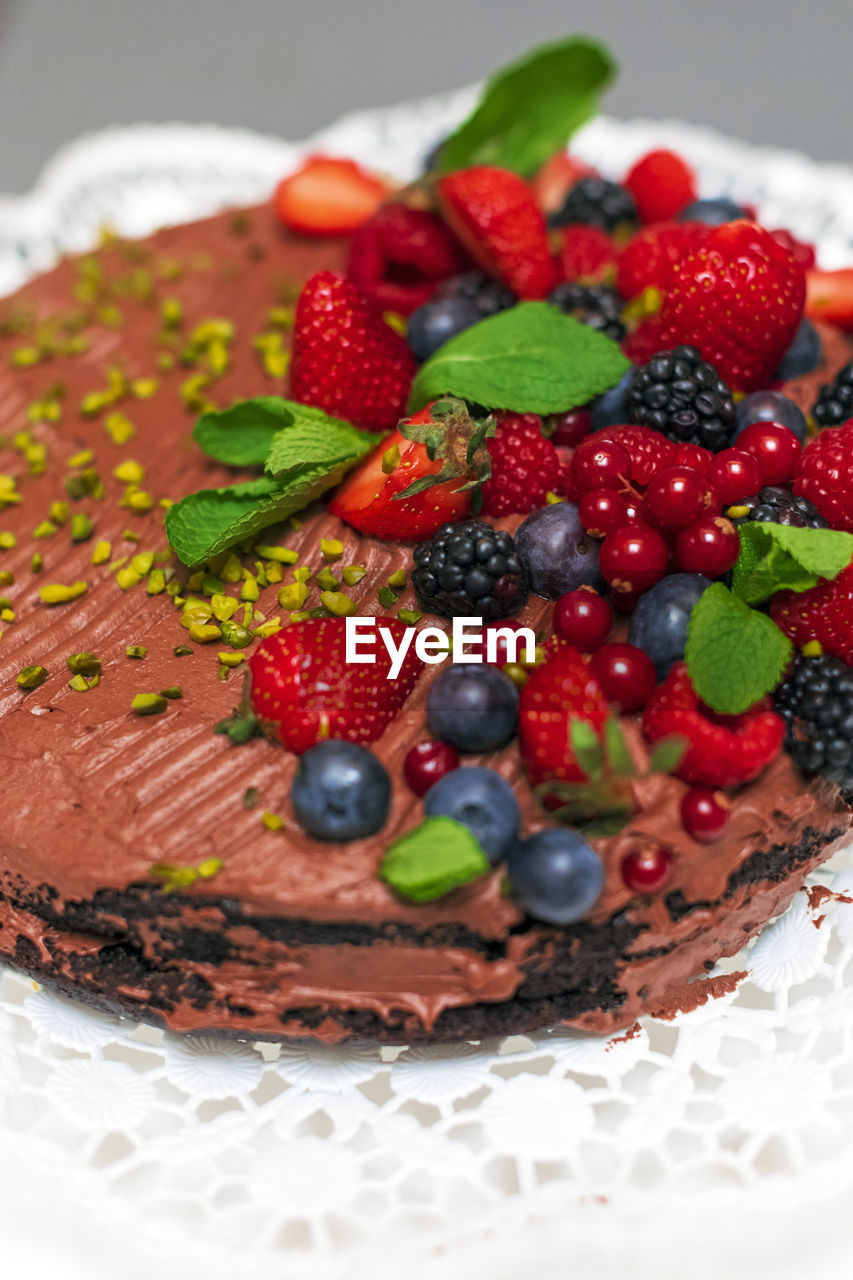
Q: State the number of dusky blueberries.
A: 11